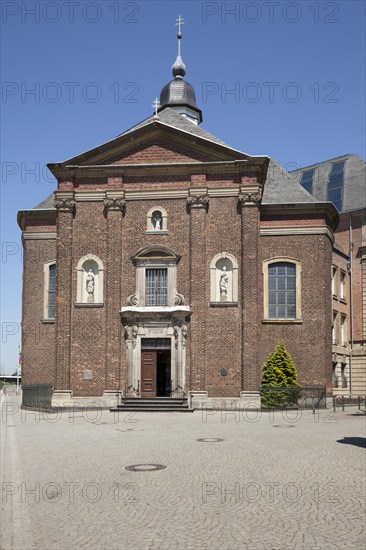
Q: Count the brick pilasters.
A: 4